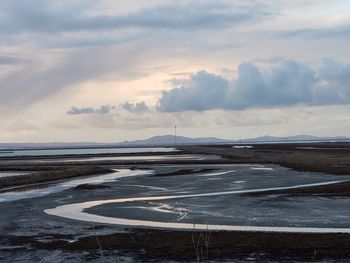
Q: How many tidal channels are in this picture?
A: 2